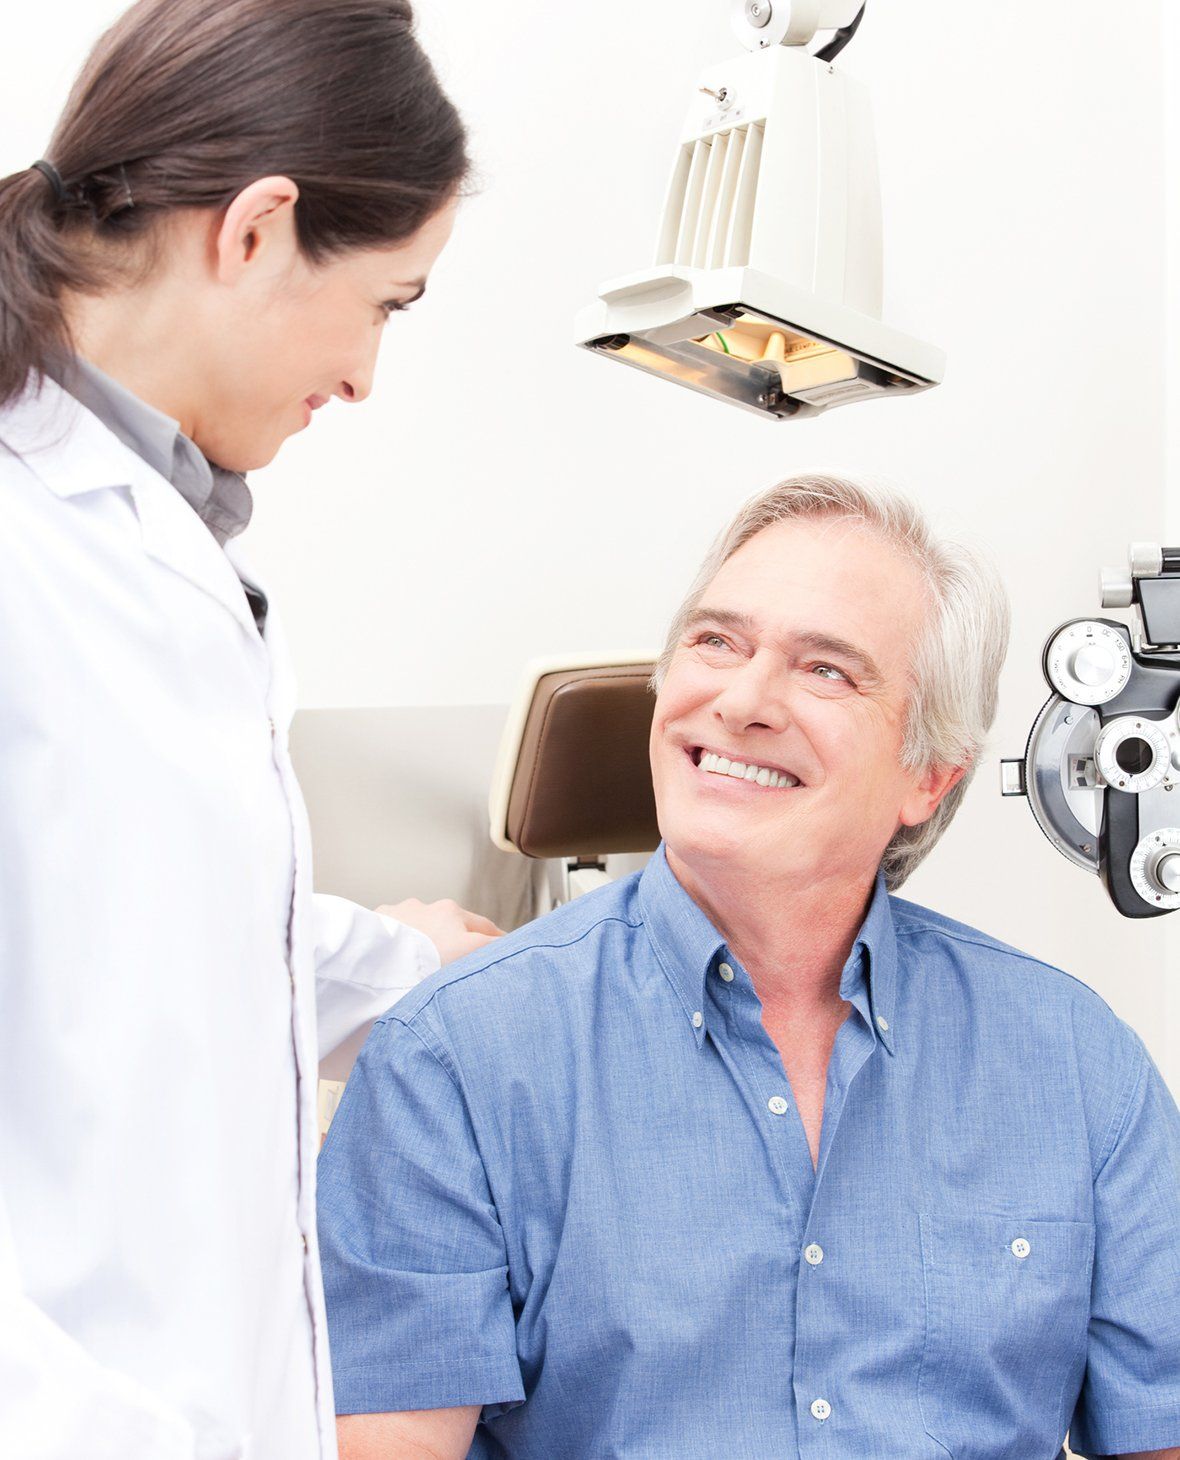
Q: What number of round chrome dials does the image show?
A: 3